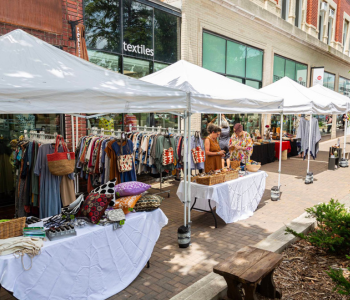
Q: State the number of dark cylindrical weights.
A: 4